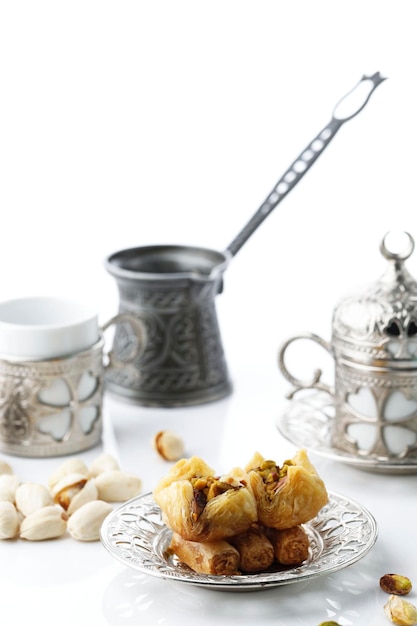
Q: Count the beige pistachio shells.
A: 11